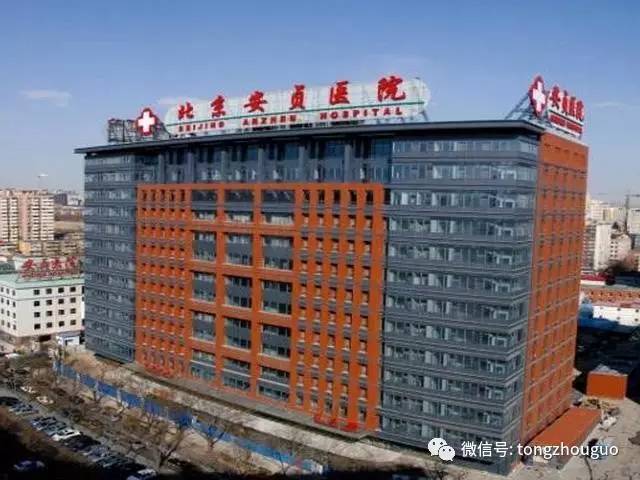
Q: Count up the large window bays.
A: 15